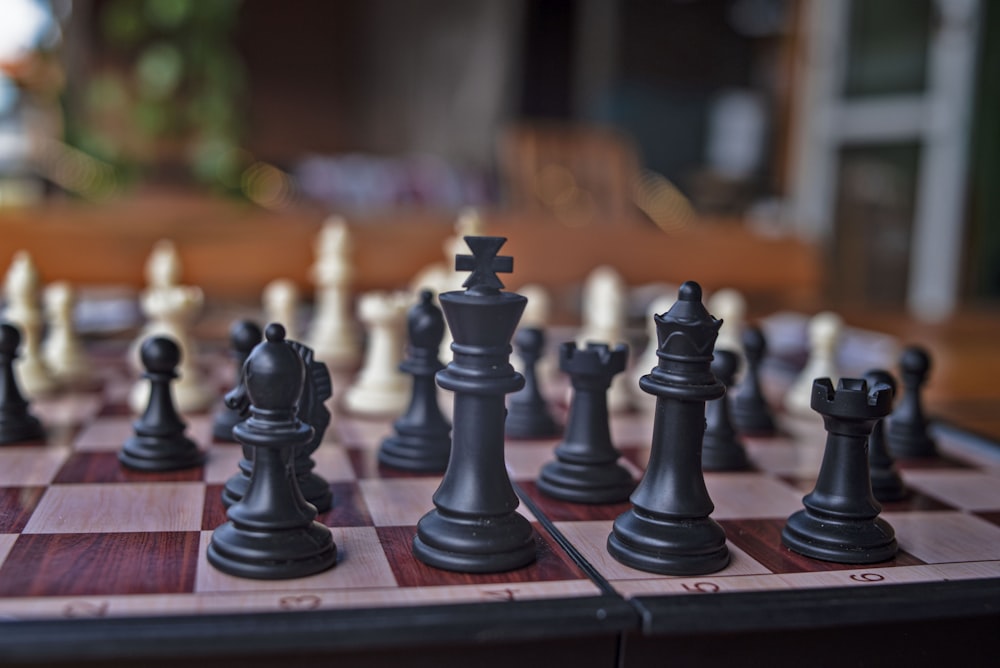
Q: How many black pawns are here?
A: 8